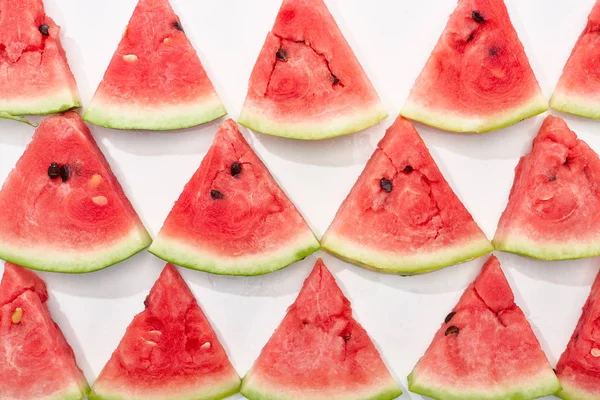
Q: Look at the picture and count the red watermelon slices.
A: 14